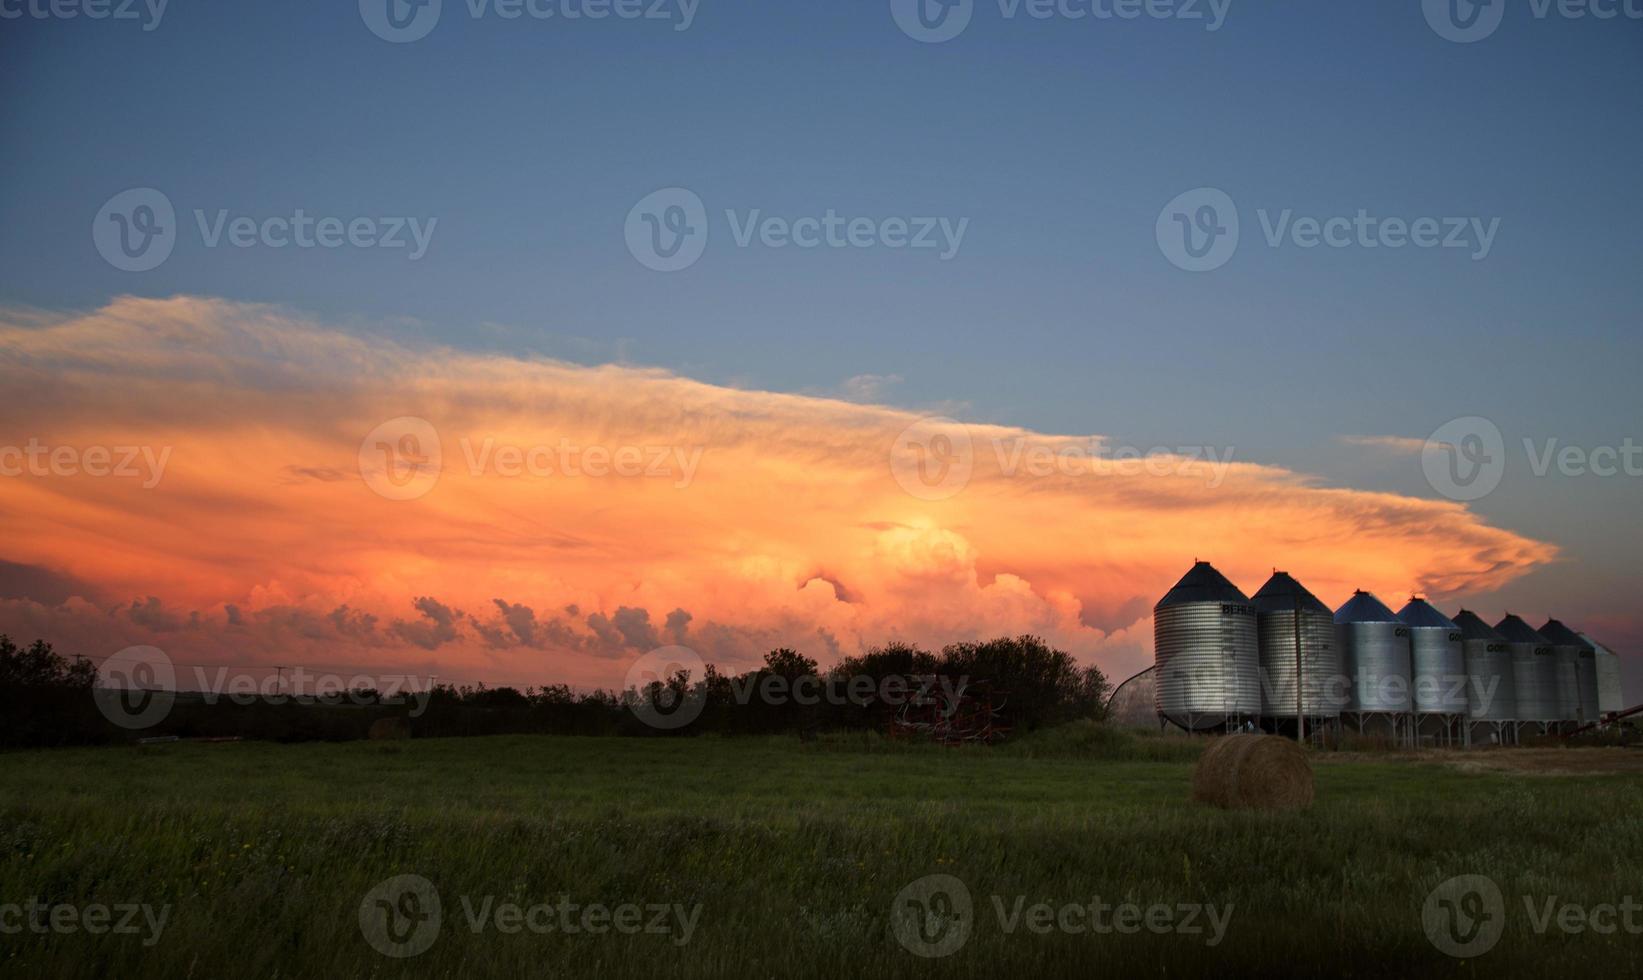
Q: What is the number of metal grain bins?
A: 8